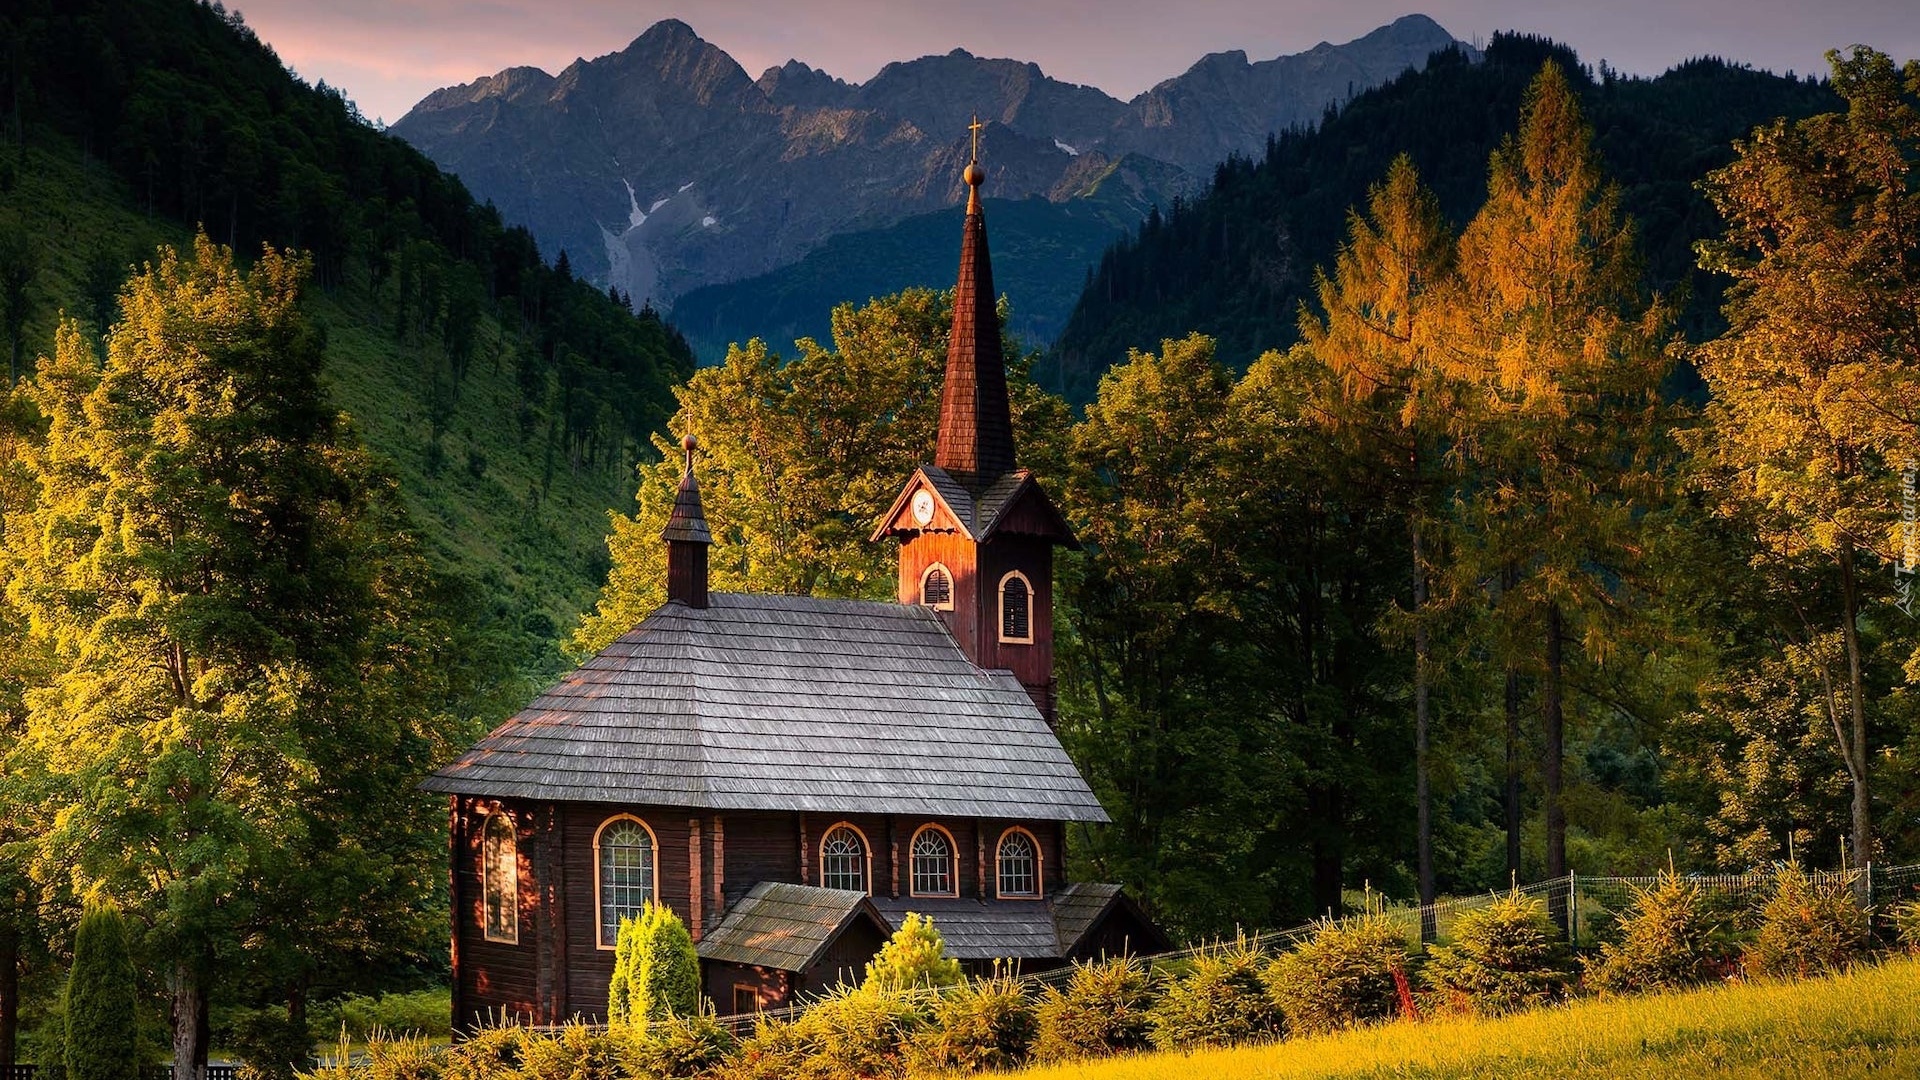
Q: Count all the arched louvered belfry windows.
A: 2